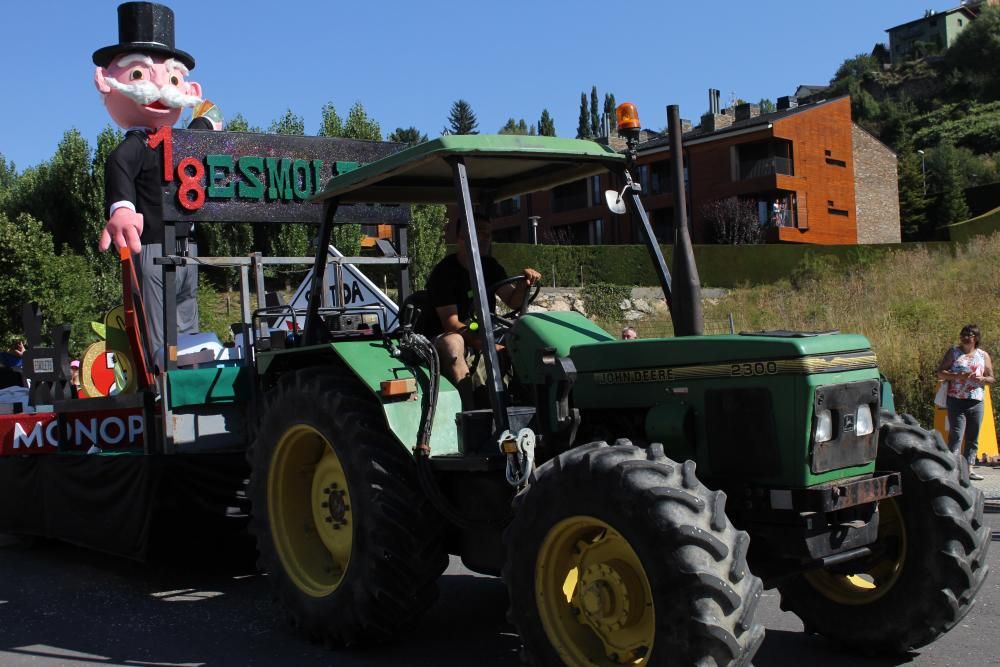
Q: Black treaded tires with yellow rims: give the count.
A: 3